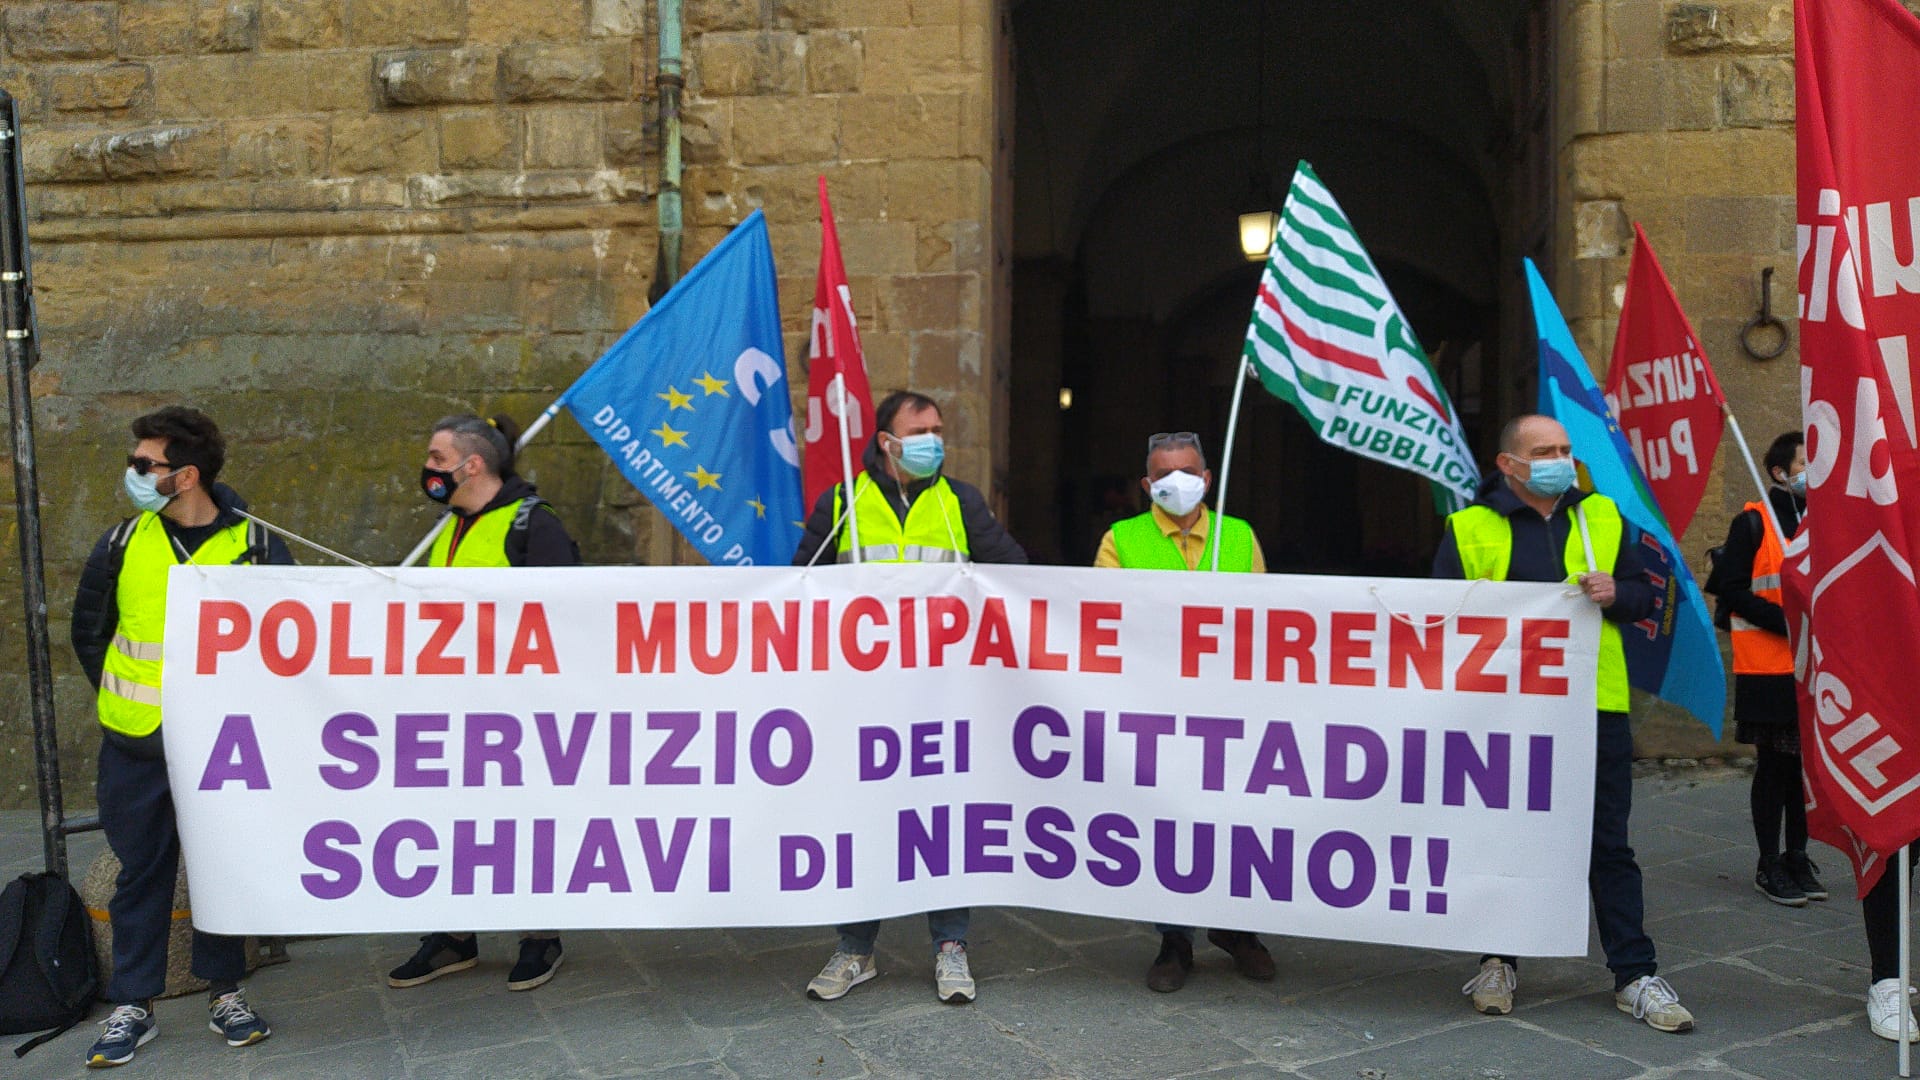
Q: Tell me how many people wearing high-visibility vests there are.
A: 6